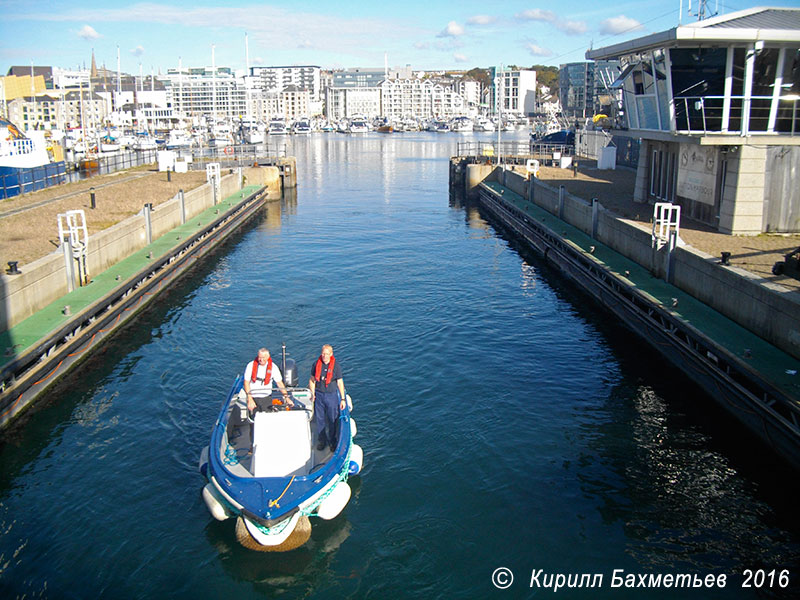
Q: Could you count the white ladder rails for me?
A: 4